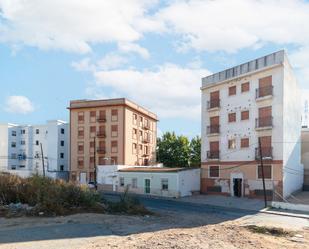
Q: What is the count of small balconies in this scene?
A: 12